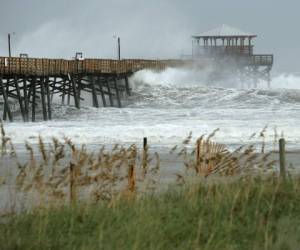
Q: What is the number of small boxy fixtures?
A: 2